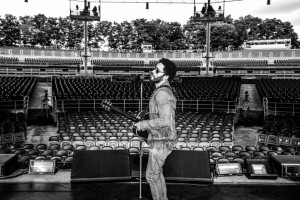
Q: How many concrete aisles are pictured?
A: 2